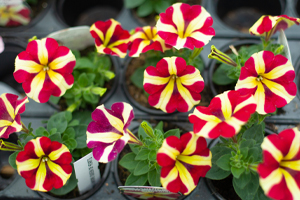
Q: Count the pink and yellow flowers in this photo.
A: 1